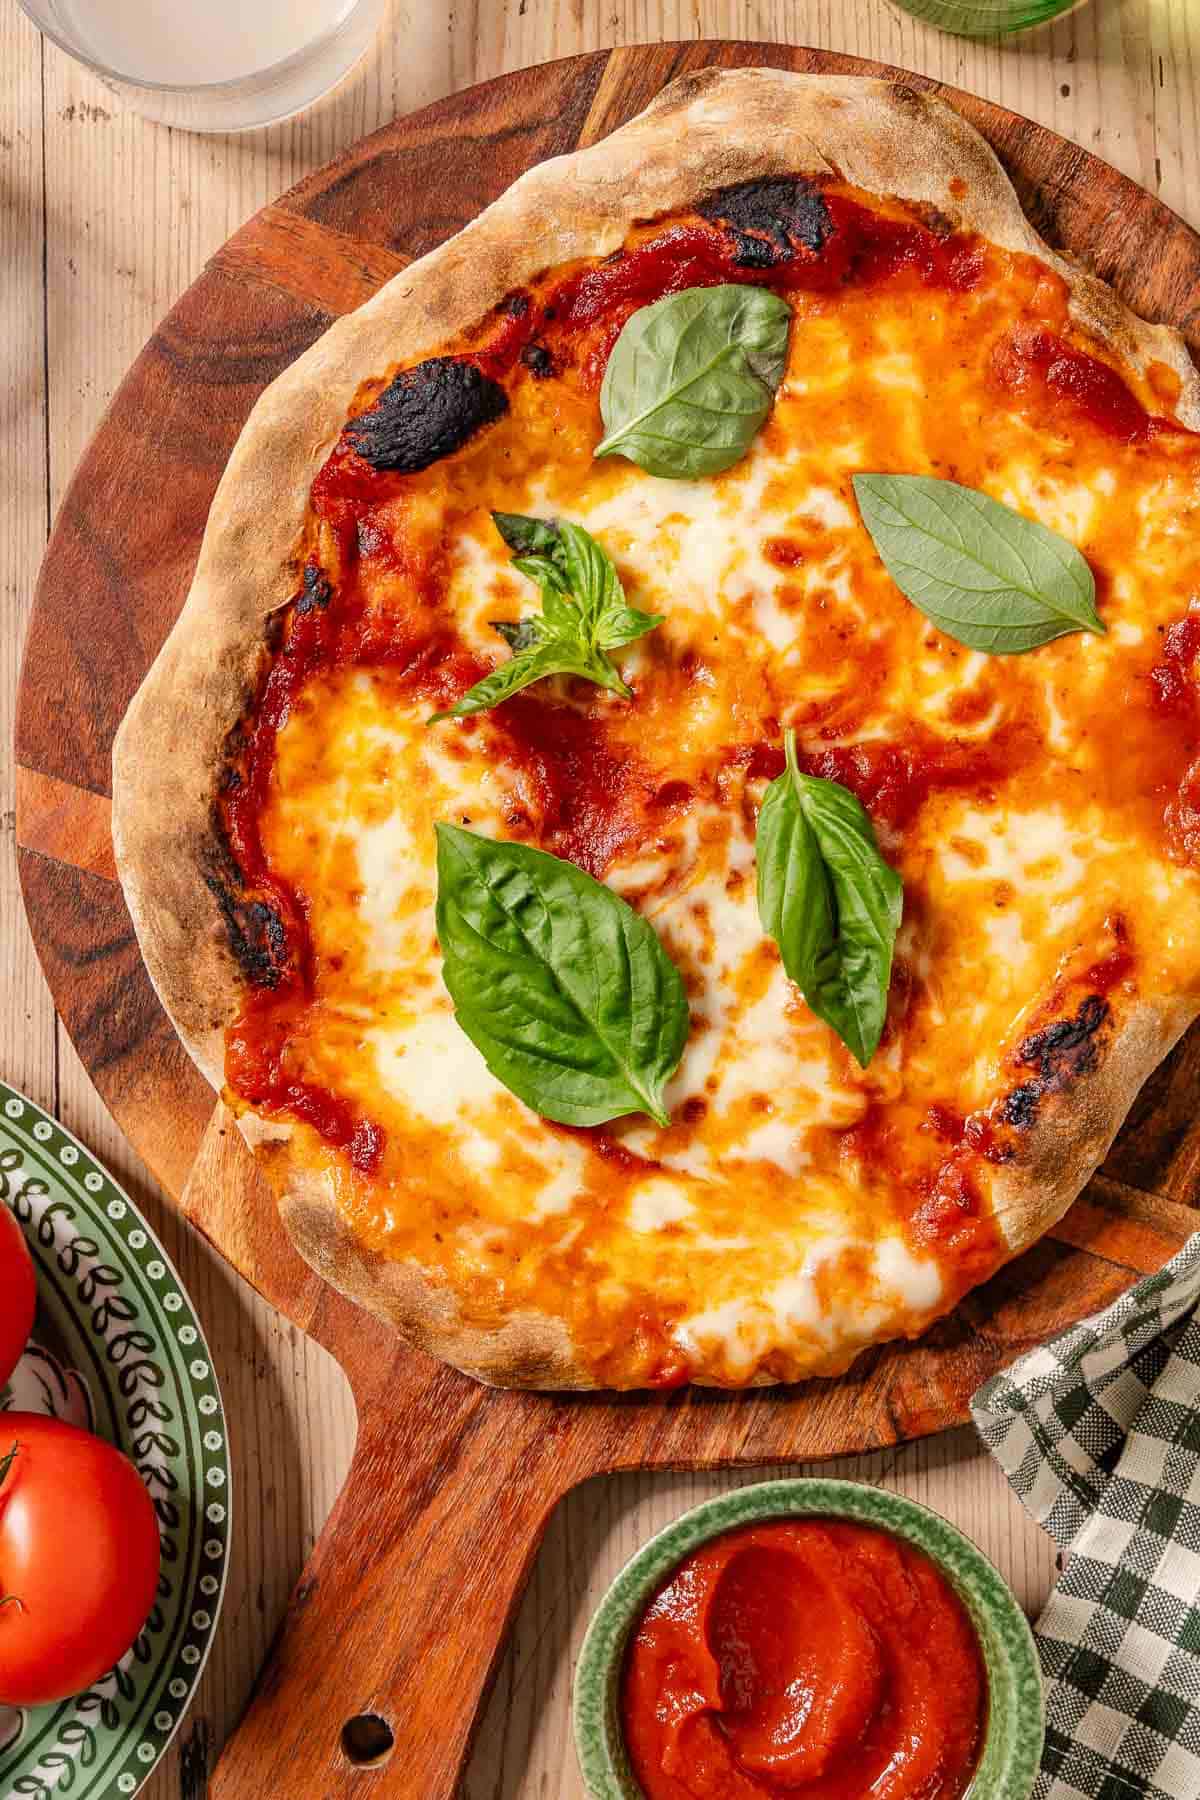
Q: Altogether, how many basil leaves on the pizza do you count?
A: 5